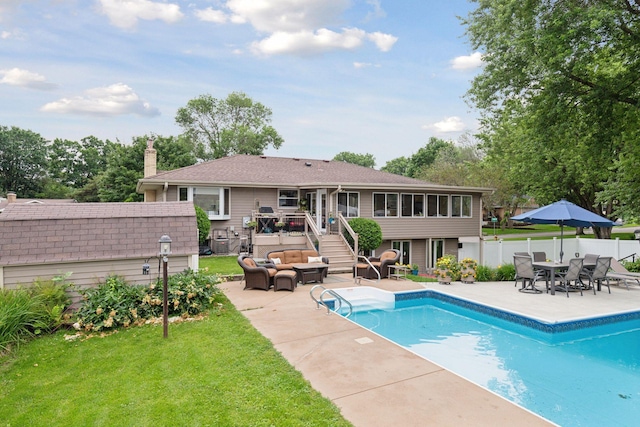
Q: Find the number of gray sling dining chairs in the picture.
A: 6